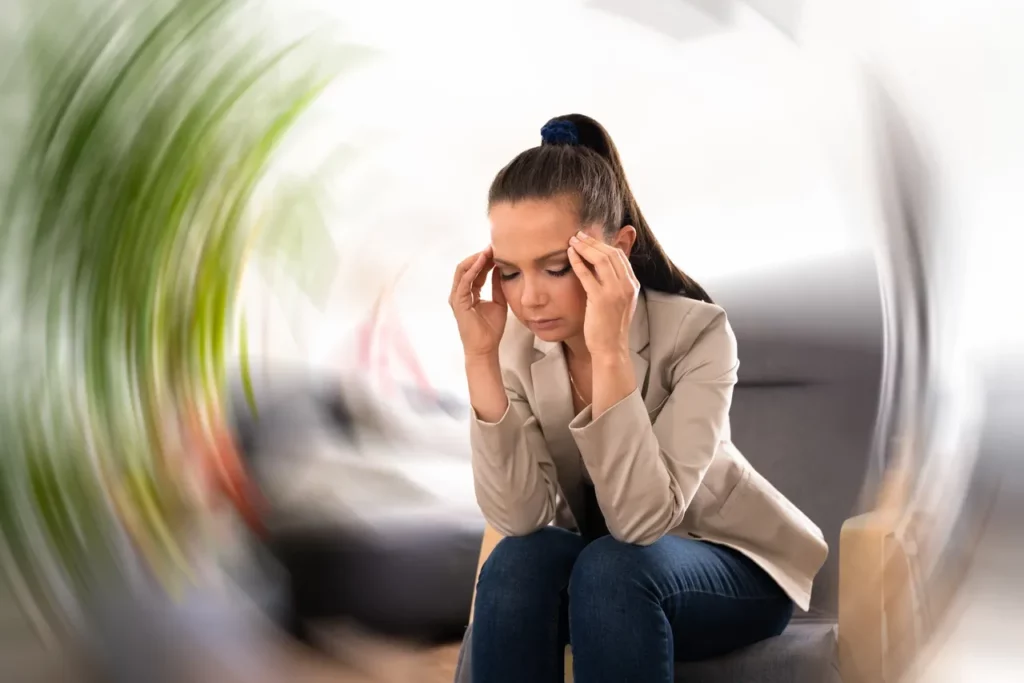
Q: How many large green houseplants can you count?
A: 1